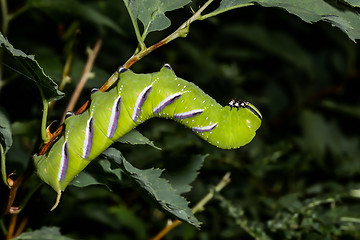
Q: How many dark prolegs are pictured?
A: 4